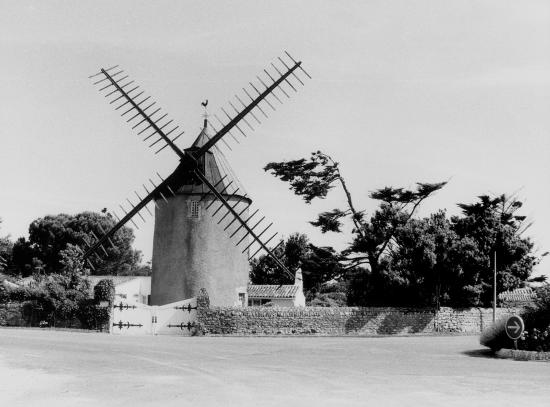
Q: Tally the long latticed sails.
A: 4